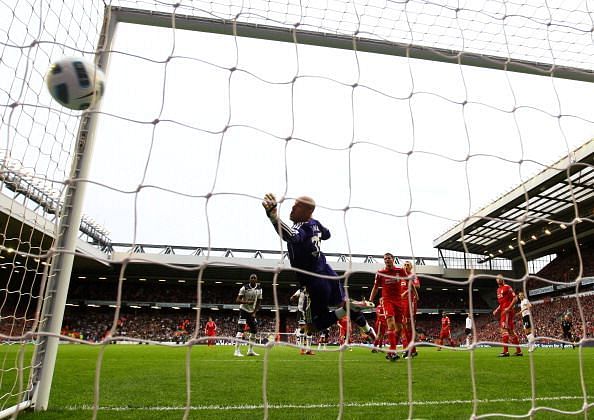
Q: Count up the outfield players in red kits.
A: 7